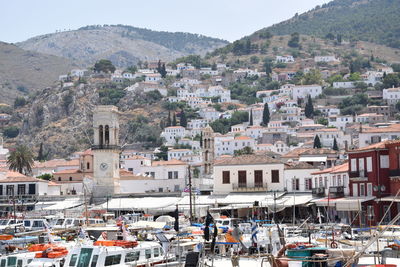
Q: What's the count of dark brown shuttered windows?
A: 4